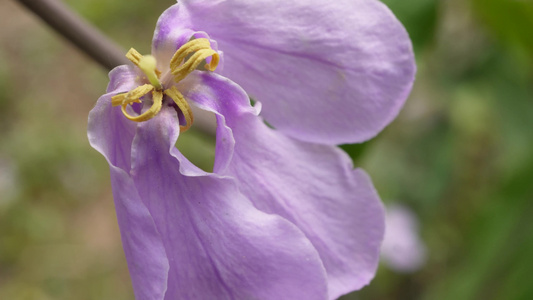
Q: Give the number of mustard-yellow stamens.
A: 6